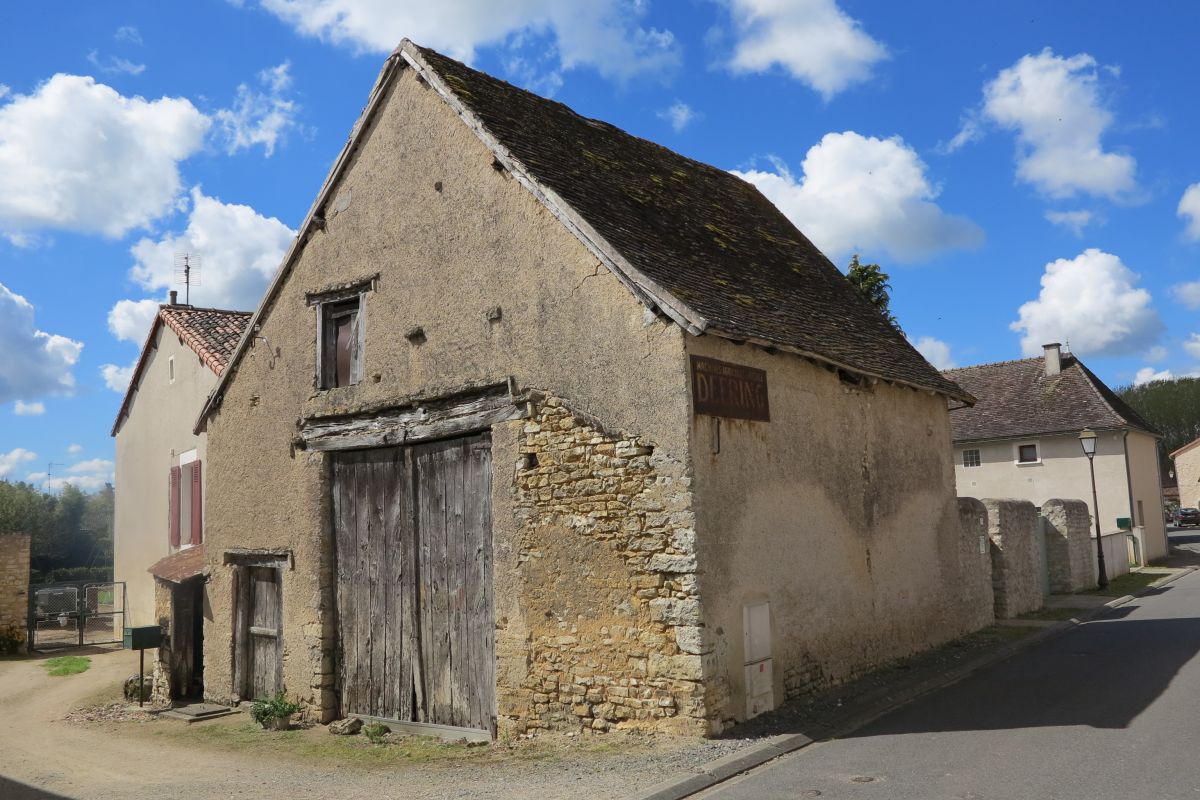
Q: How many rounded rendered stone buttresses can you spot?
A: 3